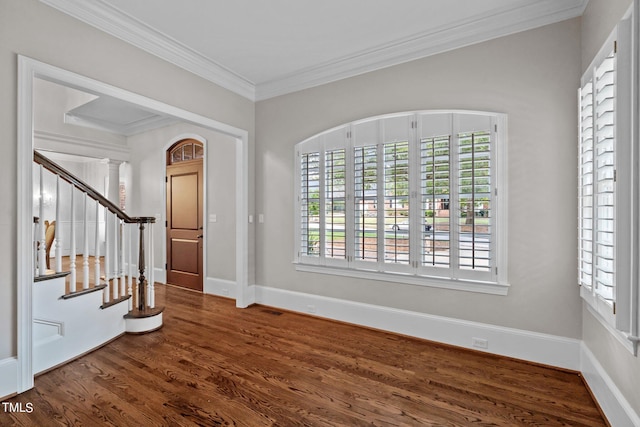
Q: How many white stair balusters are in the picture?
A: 12